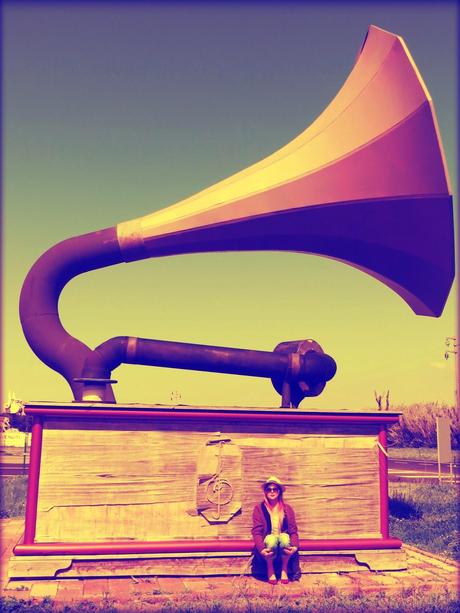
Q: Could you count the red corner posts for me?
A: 2